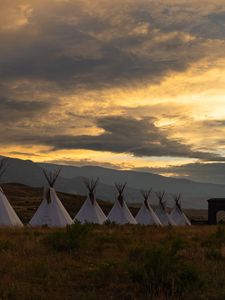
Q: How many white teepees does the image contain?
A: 7